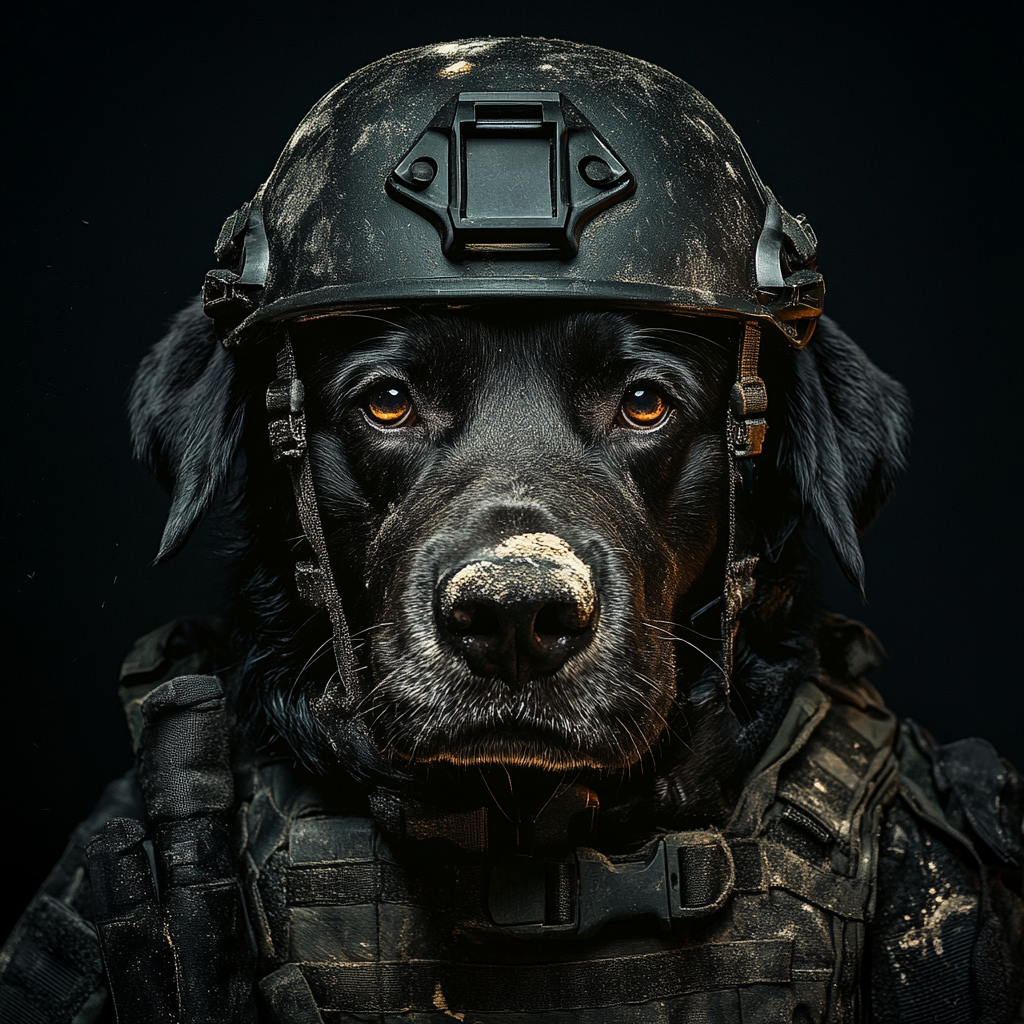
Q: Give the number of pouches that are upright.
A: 2